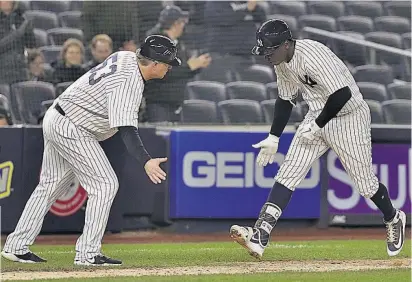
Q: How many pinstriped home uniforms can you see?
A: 2